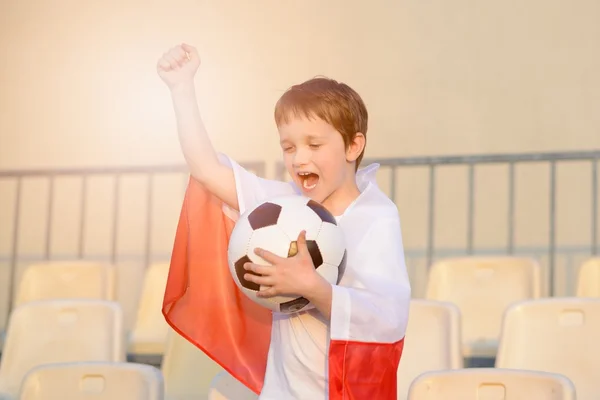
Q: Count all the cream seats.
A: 11